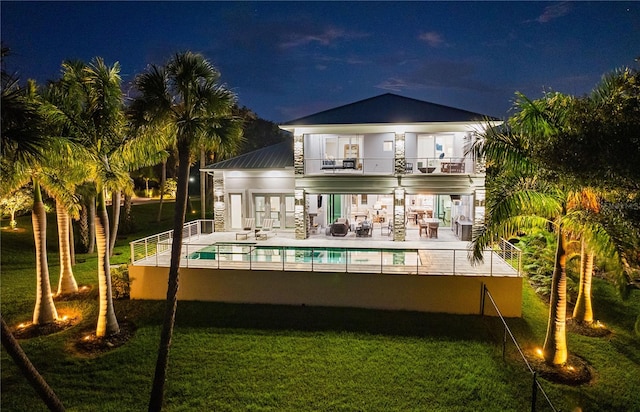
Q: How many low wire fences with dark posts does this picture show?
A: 1